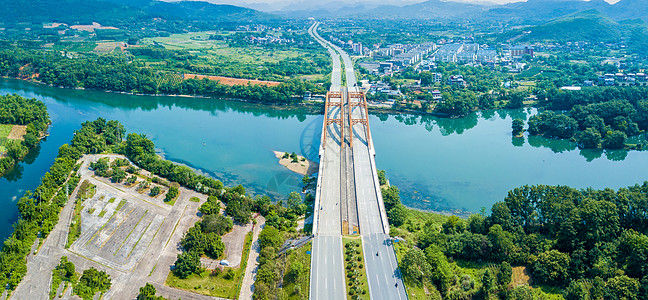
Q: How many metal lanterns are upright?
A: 0